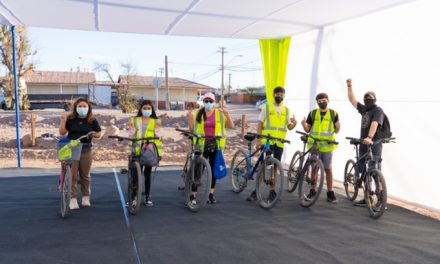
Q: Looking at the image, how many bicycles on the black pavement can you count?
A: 6